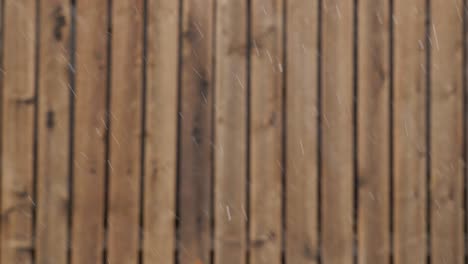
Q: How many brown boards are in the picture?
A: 13